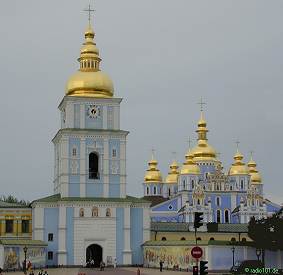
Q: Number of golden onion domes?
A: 7